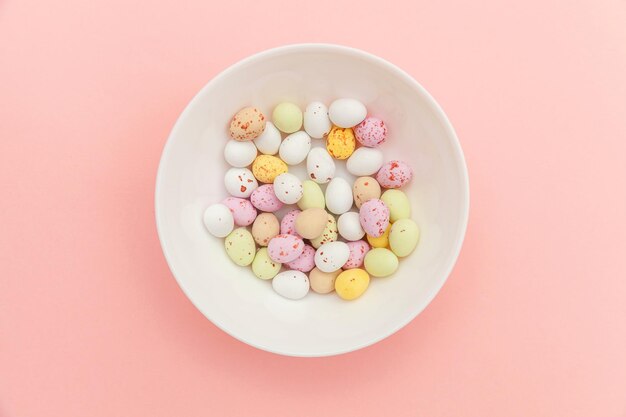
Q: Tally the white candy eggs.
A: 14